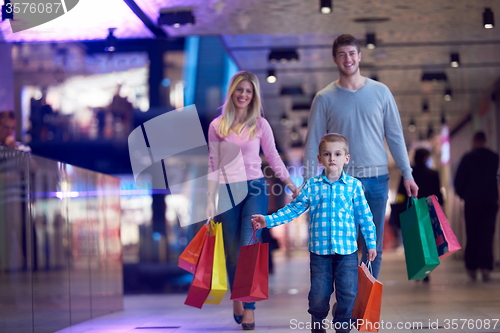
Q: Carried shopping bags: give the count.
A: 7